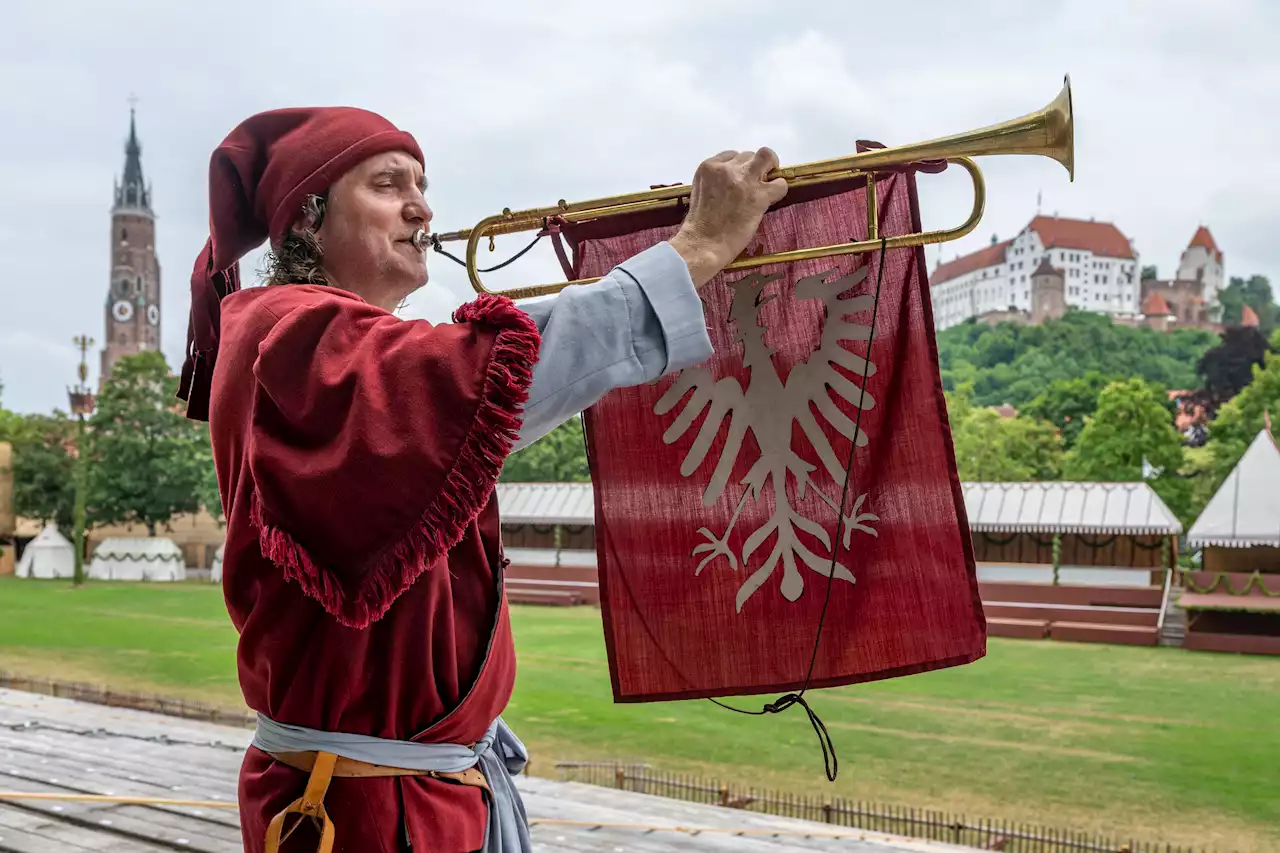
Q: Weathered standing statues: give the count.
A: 0